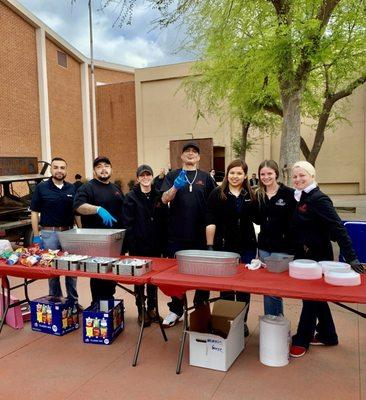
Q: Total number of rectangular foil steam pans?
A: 3